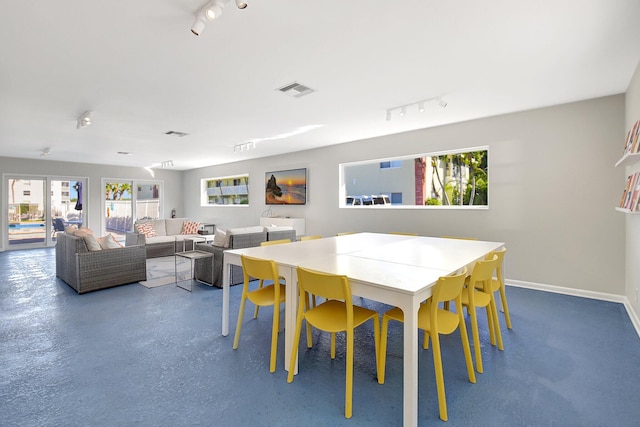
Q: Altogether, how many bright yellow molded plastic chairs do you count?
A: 10